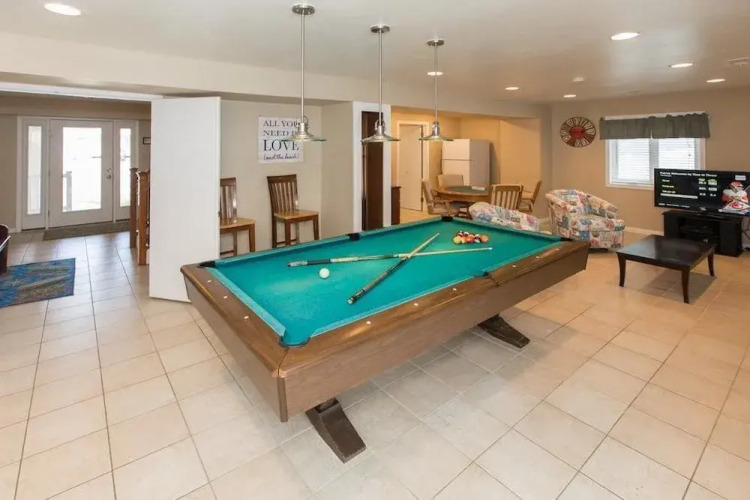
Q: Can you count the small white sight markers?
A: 9